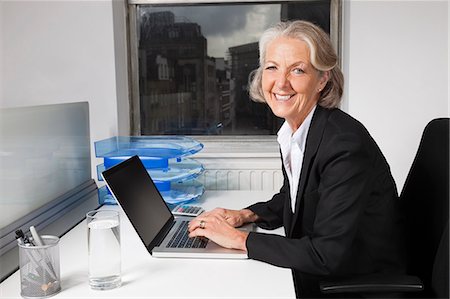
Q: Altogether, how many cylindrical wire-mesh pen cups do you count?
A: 1